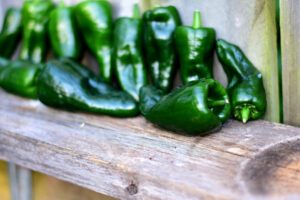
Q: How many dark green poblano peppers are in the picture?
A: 11